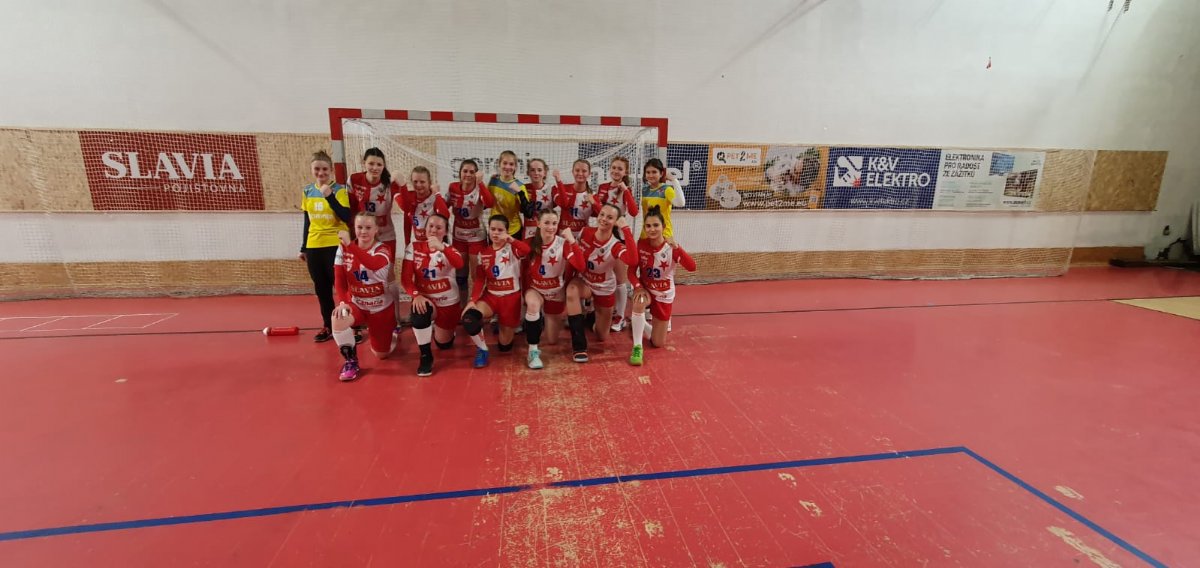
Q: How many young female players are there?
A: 15